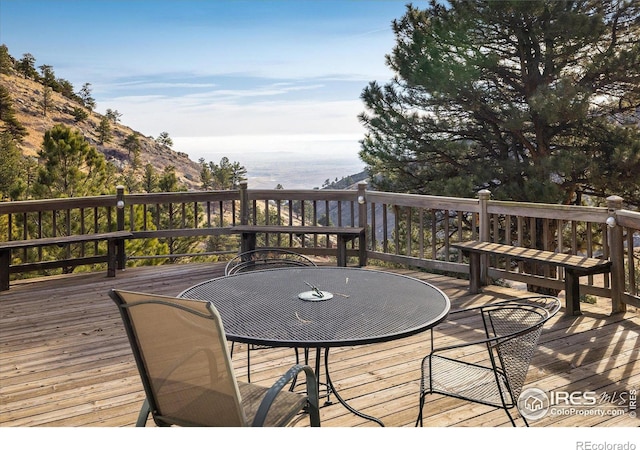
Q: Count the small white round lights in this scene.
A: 3